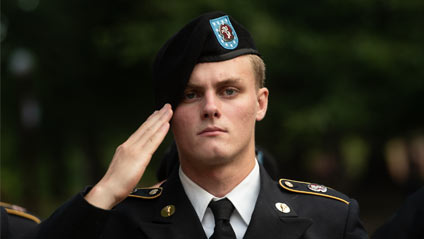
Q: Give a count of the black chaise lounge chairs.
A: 0